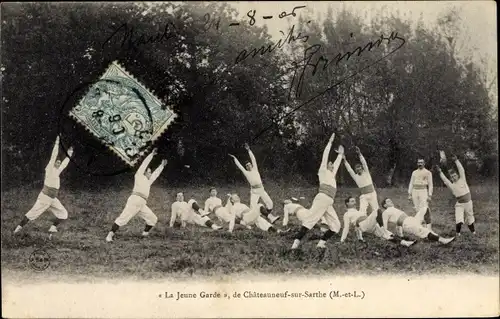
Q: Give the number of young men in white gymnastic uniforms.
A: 13